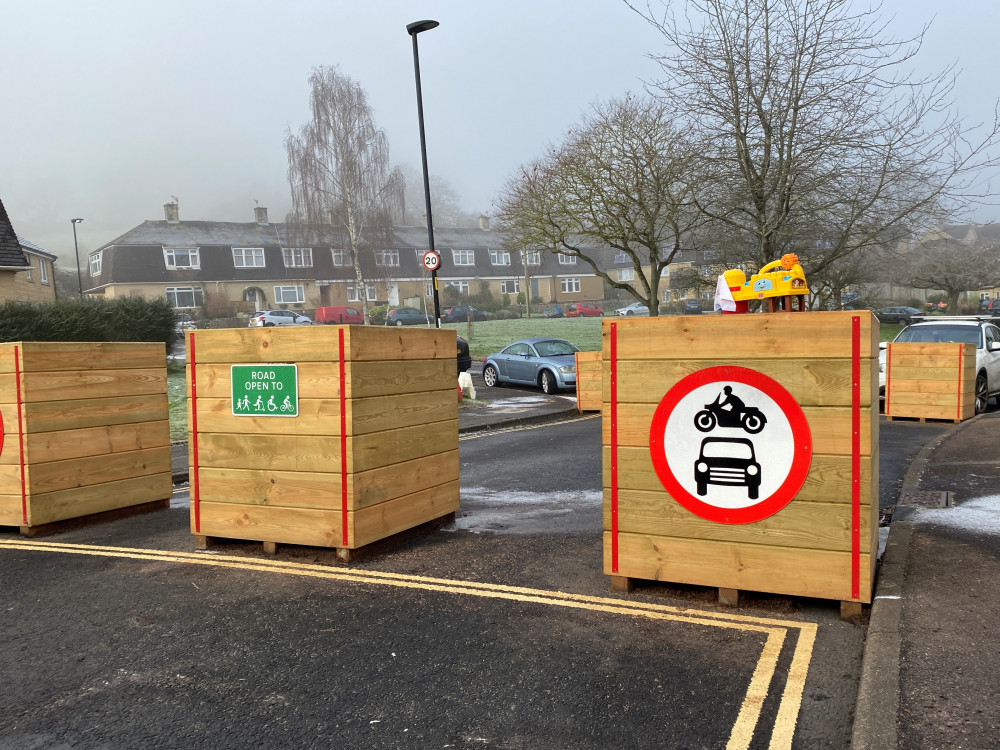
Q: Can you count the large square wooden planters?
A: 5